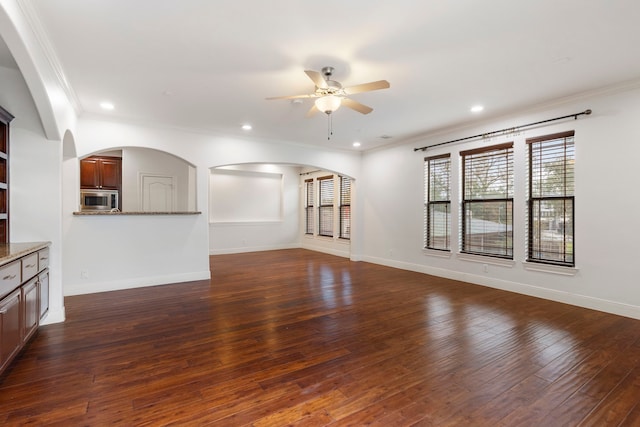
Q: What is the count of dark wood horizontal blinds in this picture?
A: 6